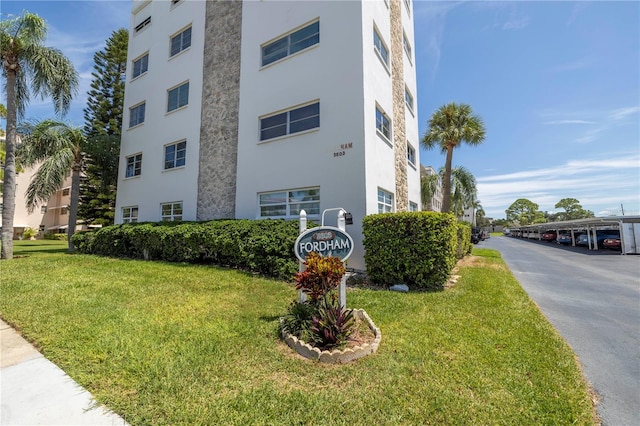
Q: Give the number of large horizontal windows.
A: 3